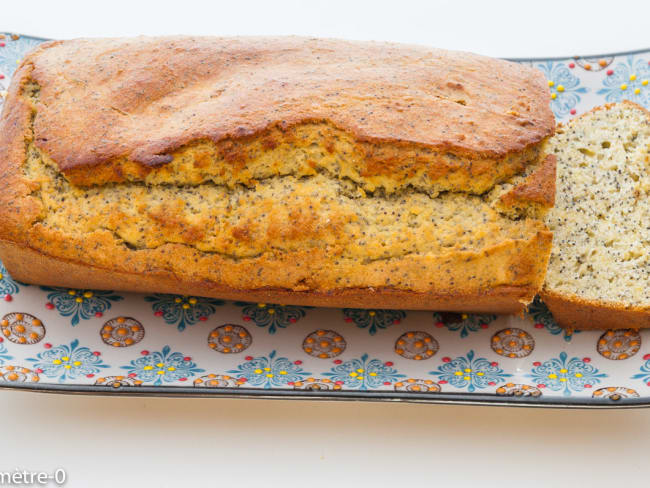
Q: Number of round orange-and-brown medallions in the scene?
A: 15